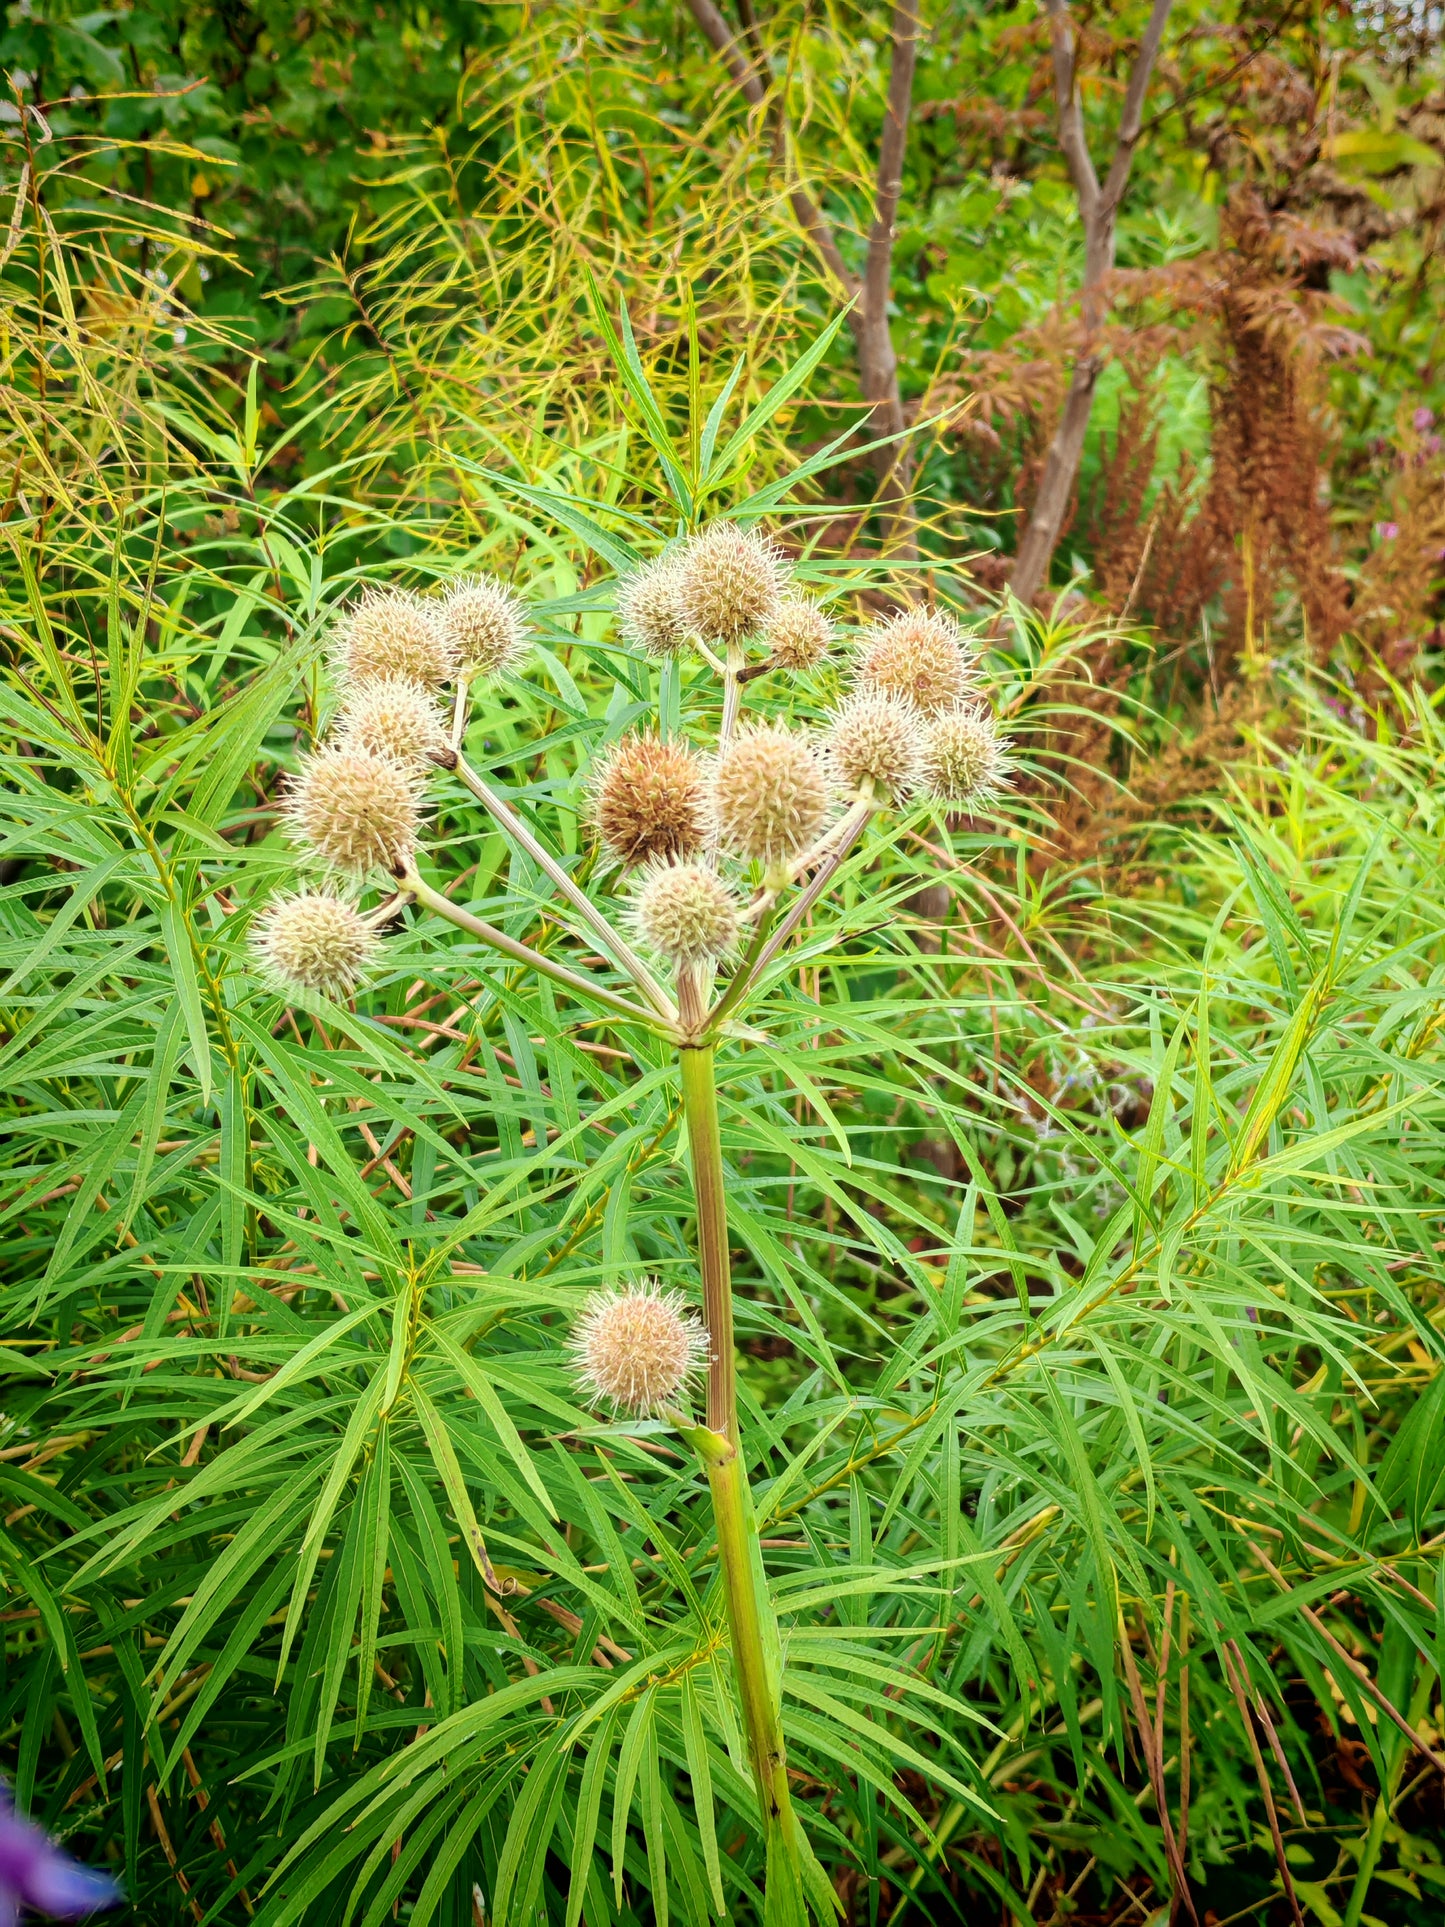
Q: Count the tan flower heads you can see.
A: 15